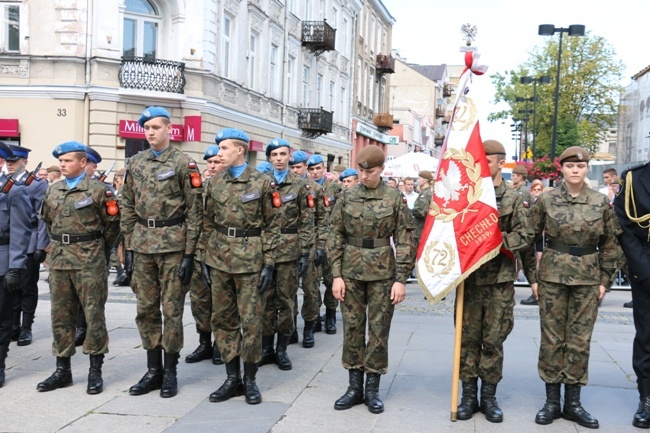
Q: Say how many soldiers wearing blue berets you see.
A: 9